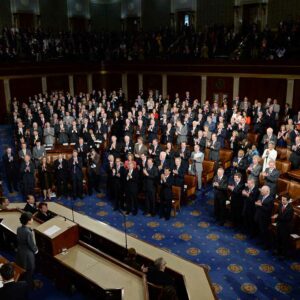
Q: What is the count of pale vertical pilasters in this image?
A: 10